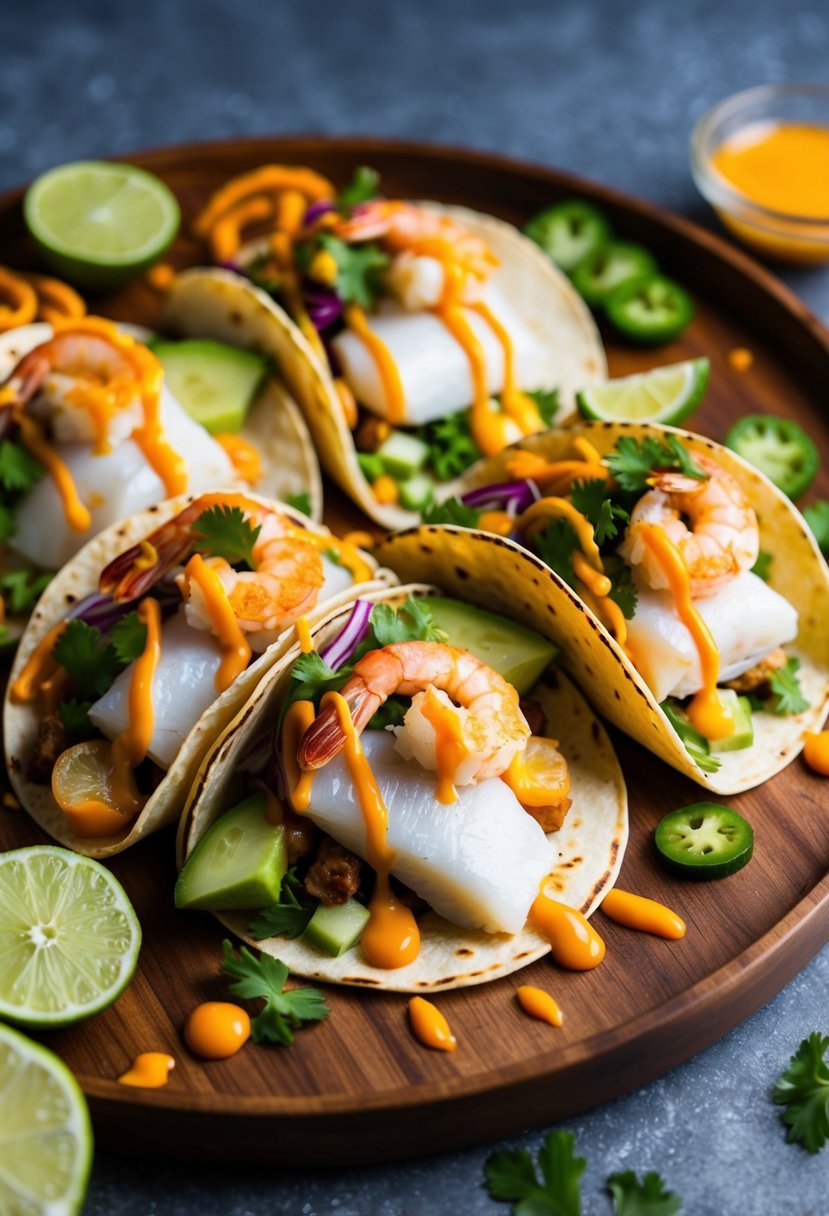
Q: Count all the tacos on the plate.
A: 5